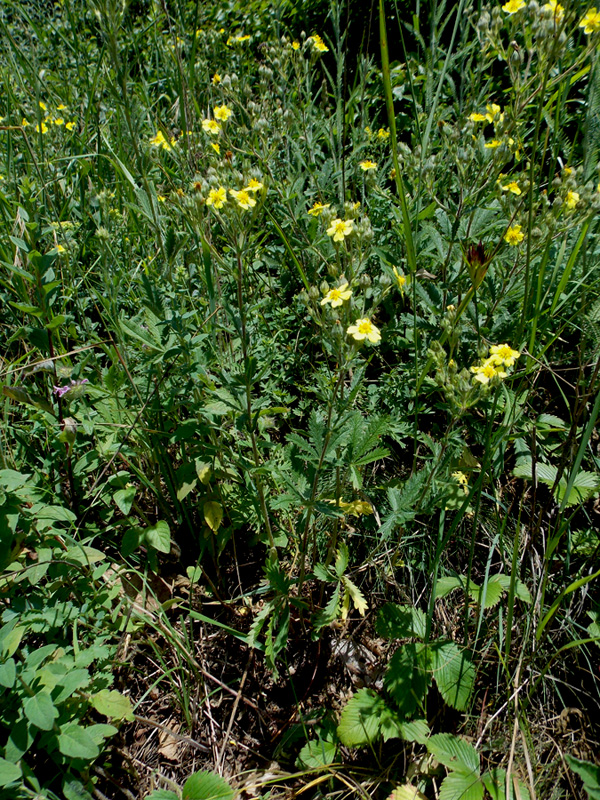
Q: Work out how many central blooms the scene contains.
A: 3